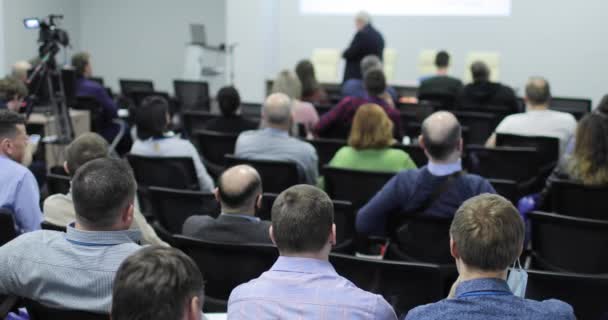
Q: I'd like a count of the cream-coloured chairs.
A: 4